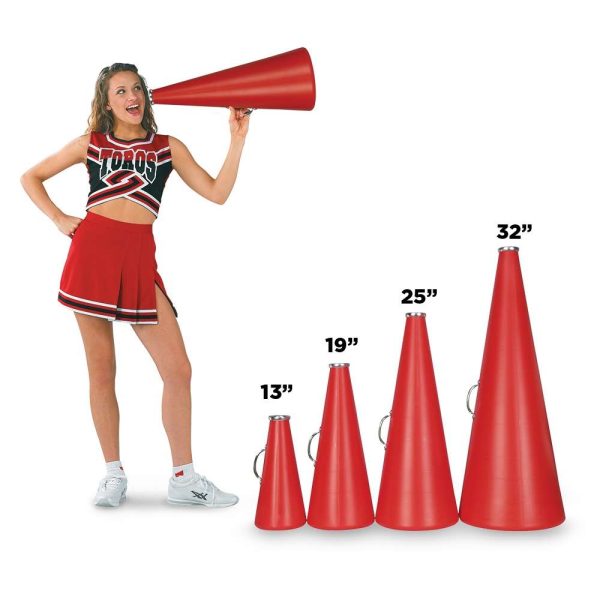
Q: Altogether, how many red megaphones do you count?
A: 5